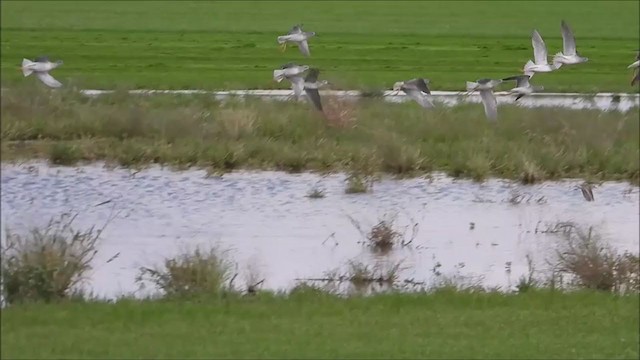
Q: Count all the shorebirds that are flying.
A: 11